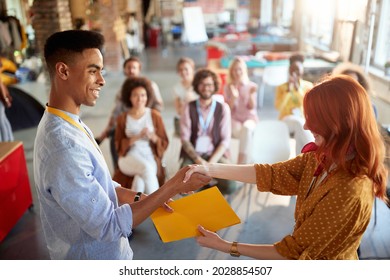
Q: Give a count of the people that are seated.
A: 7